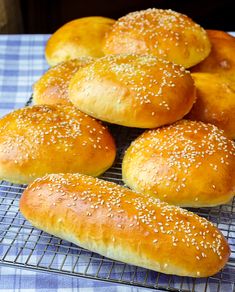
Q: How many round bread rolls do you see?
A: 8